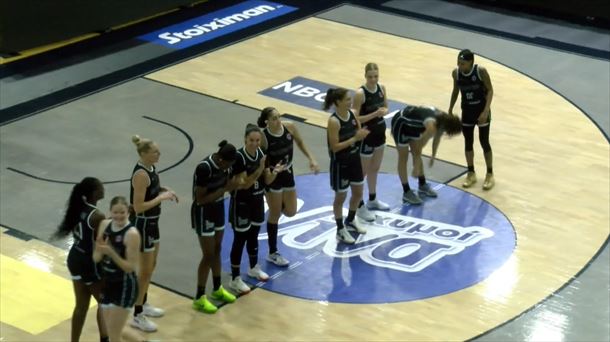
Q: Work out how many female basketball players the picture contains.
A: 10